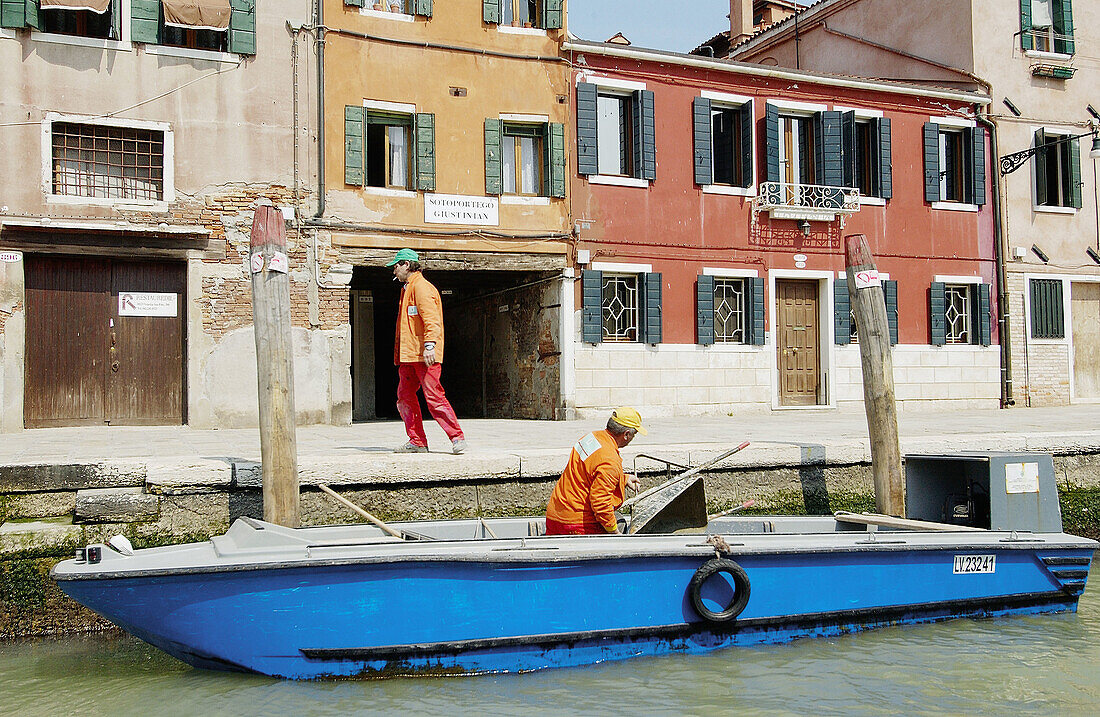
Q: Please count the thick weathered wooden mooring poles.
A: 2